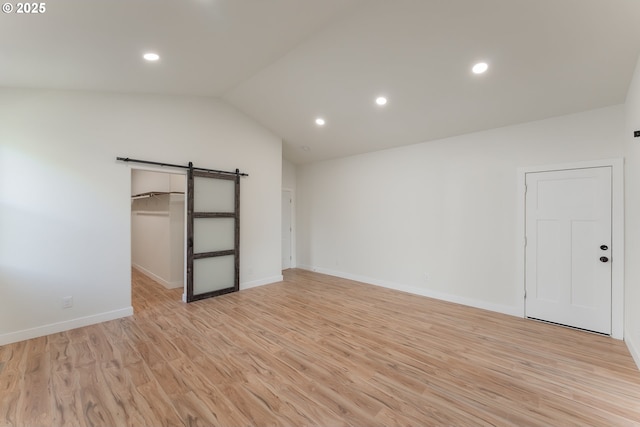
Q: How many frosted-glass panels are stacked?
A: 3